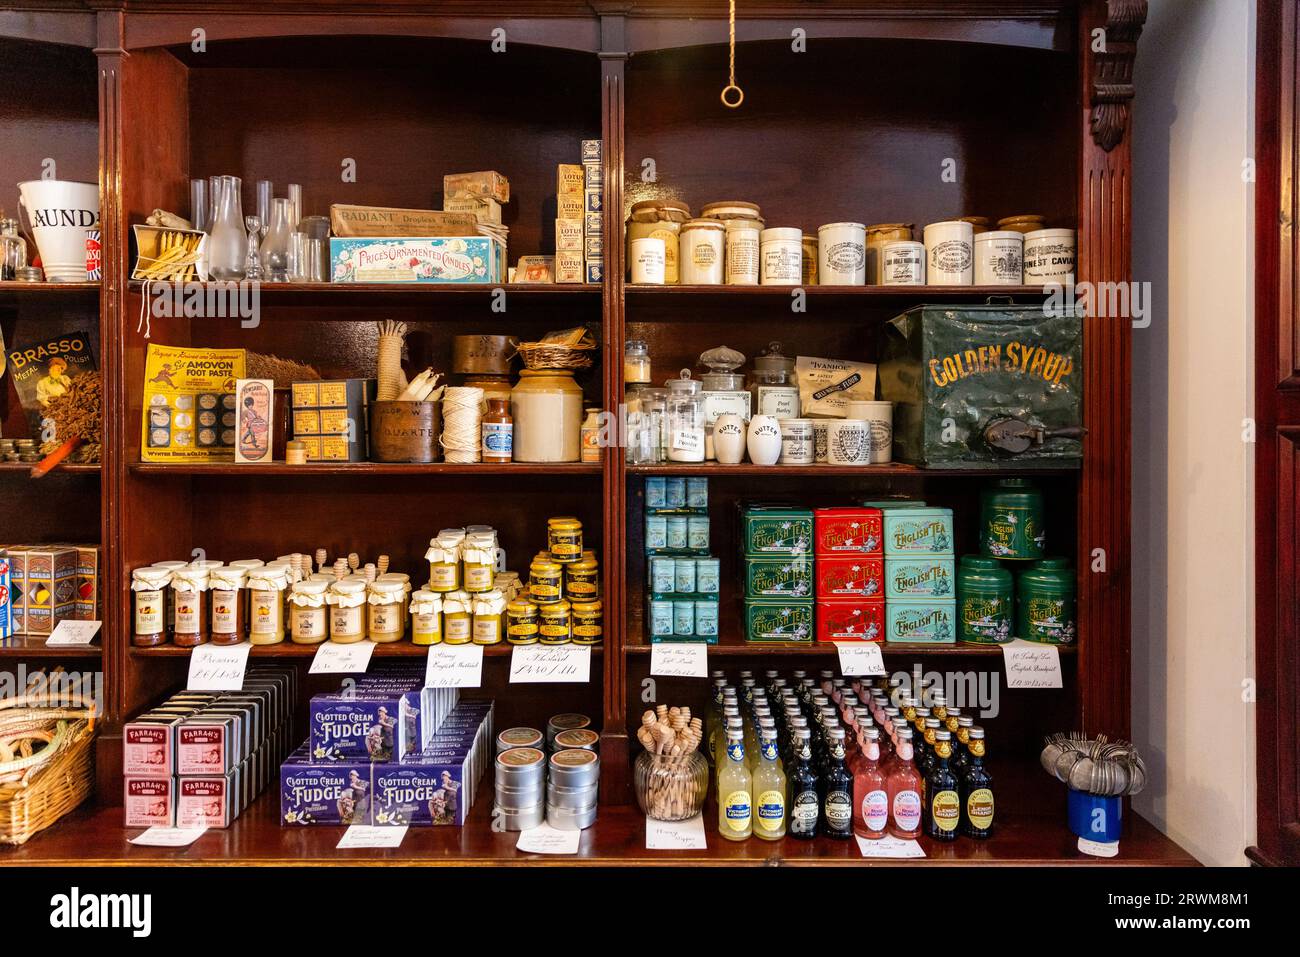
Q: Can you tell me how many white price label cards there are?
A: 14